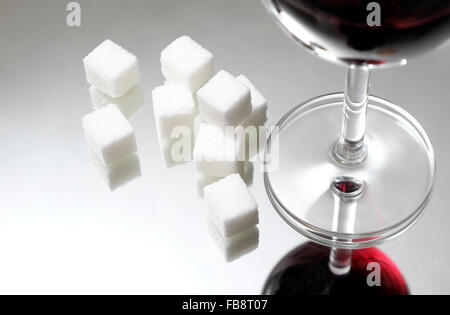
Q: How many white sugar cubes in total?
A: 8